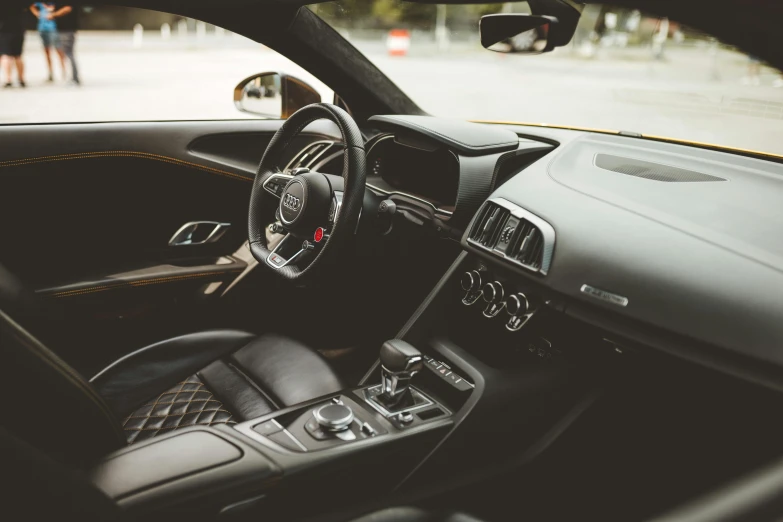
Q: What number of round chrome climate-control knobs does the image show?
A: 3